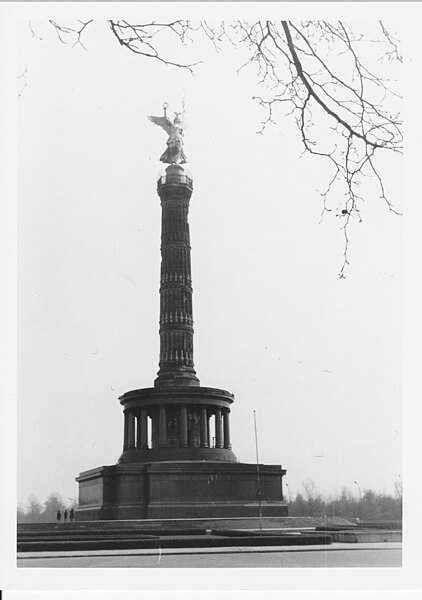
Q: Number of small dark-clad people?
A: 3